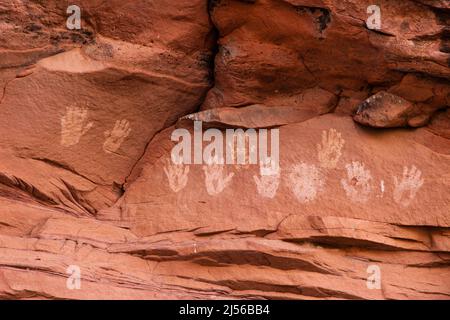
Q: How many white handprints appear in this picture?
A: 10